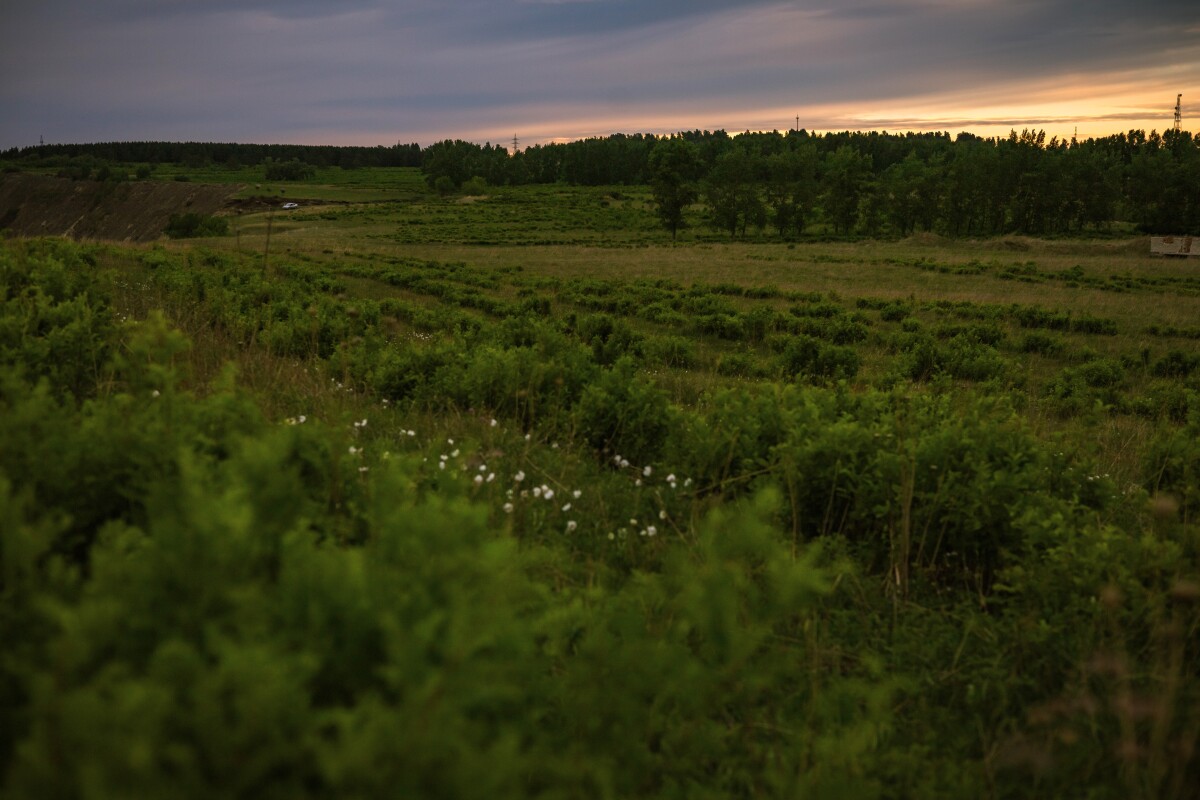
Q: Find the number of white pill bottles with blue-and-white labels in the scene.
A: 0